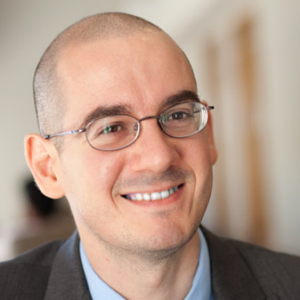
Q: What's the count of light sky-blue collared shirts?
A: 1